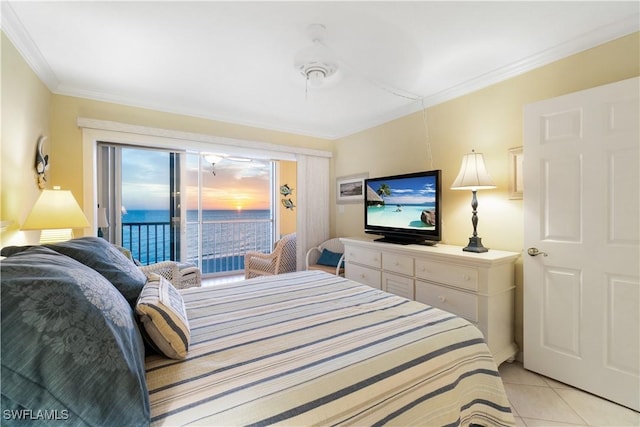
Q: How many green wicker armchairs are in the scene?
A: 0